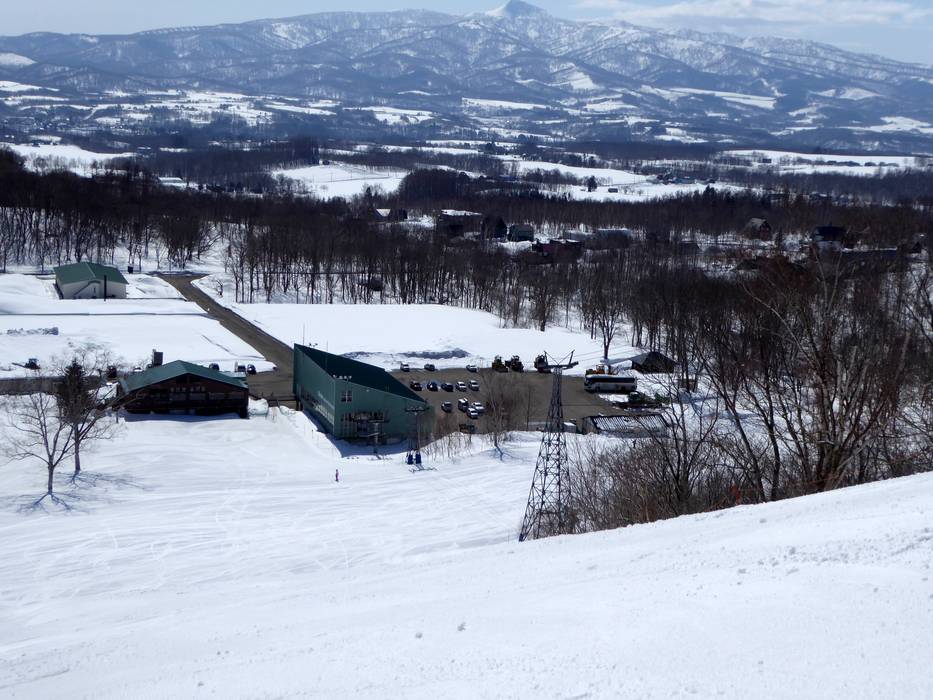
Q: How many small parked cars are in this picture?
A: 12